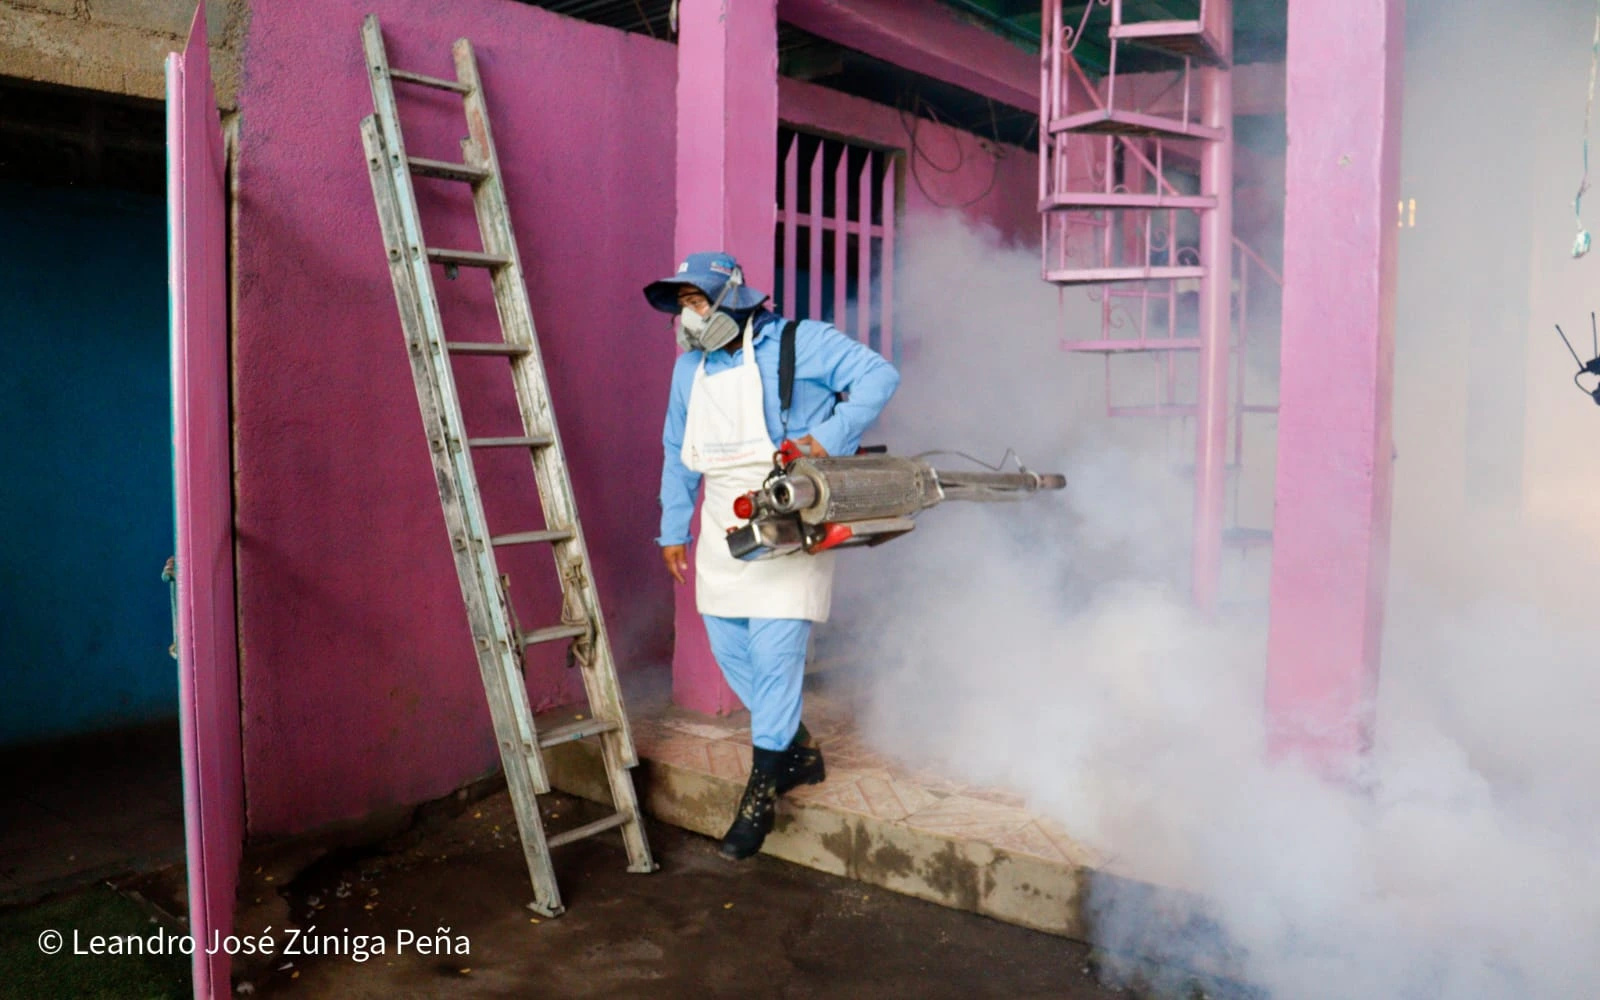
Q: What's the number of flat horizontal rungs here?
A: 9